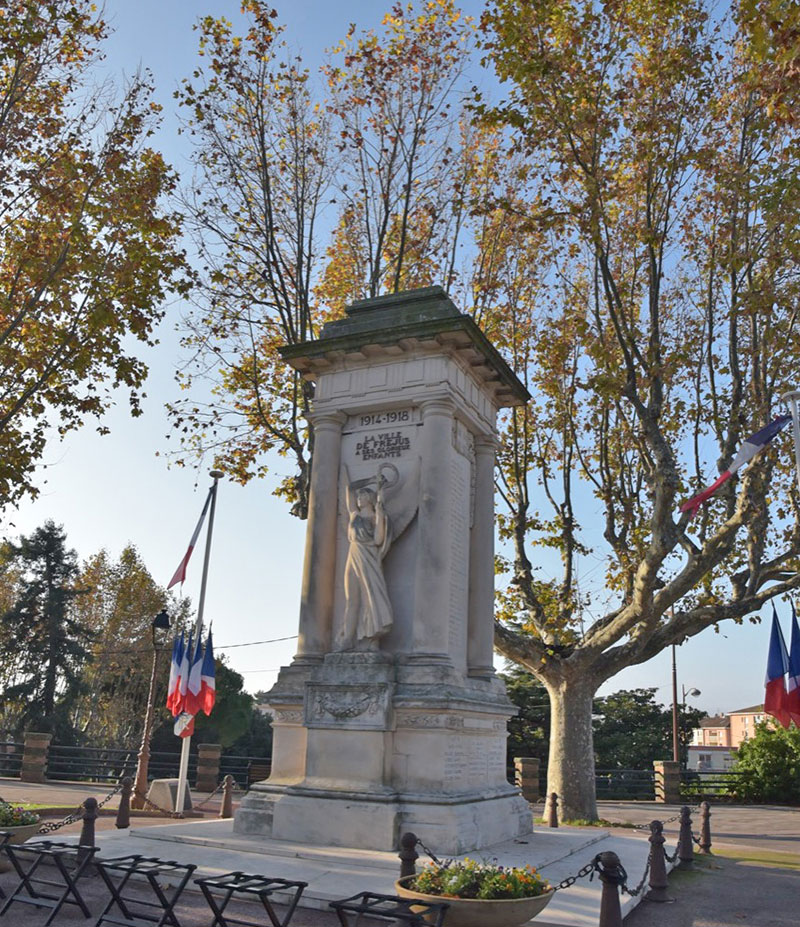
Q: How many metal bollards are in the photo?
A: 9